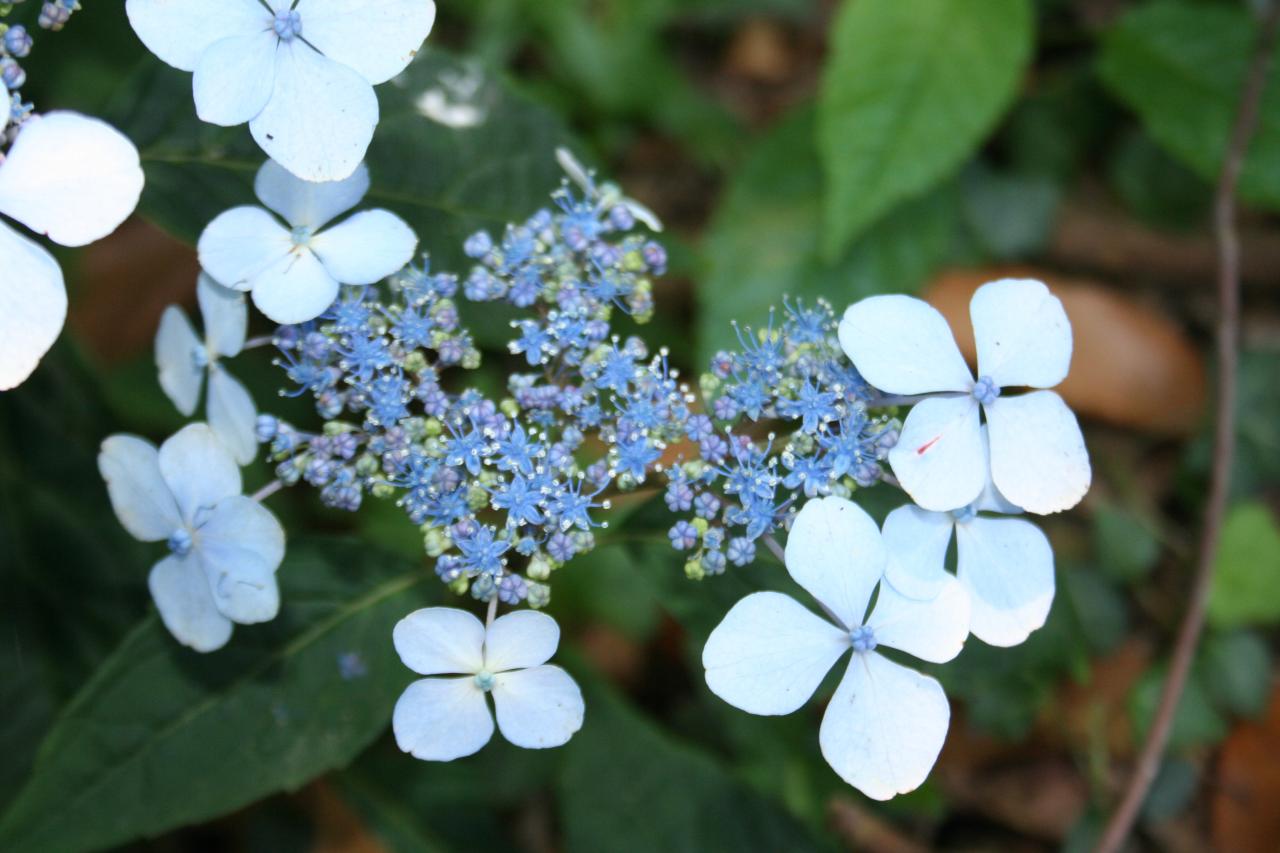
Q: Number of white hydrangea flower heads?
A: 9